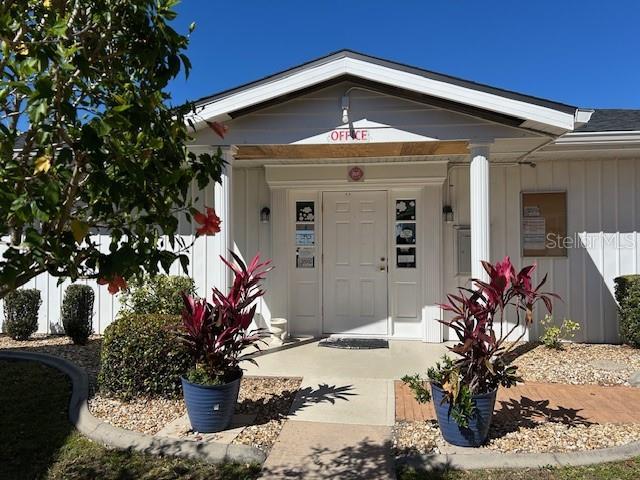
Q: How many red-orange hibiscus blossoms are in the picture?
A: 3